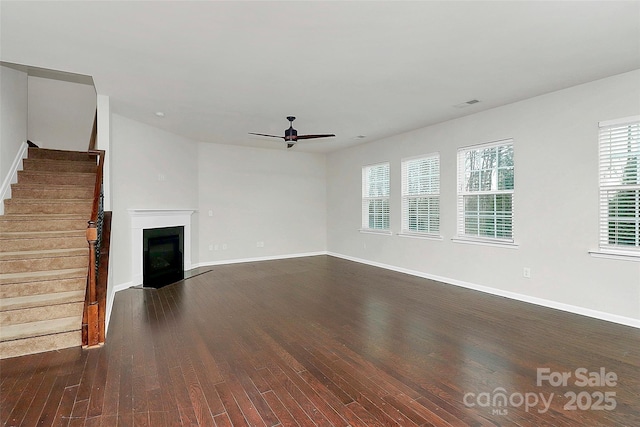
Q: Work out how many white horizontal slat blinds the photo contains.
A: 4